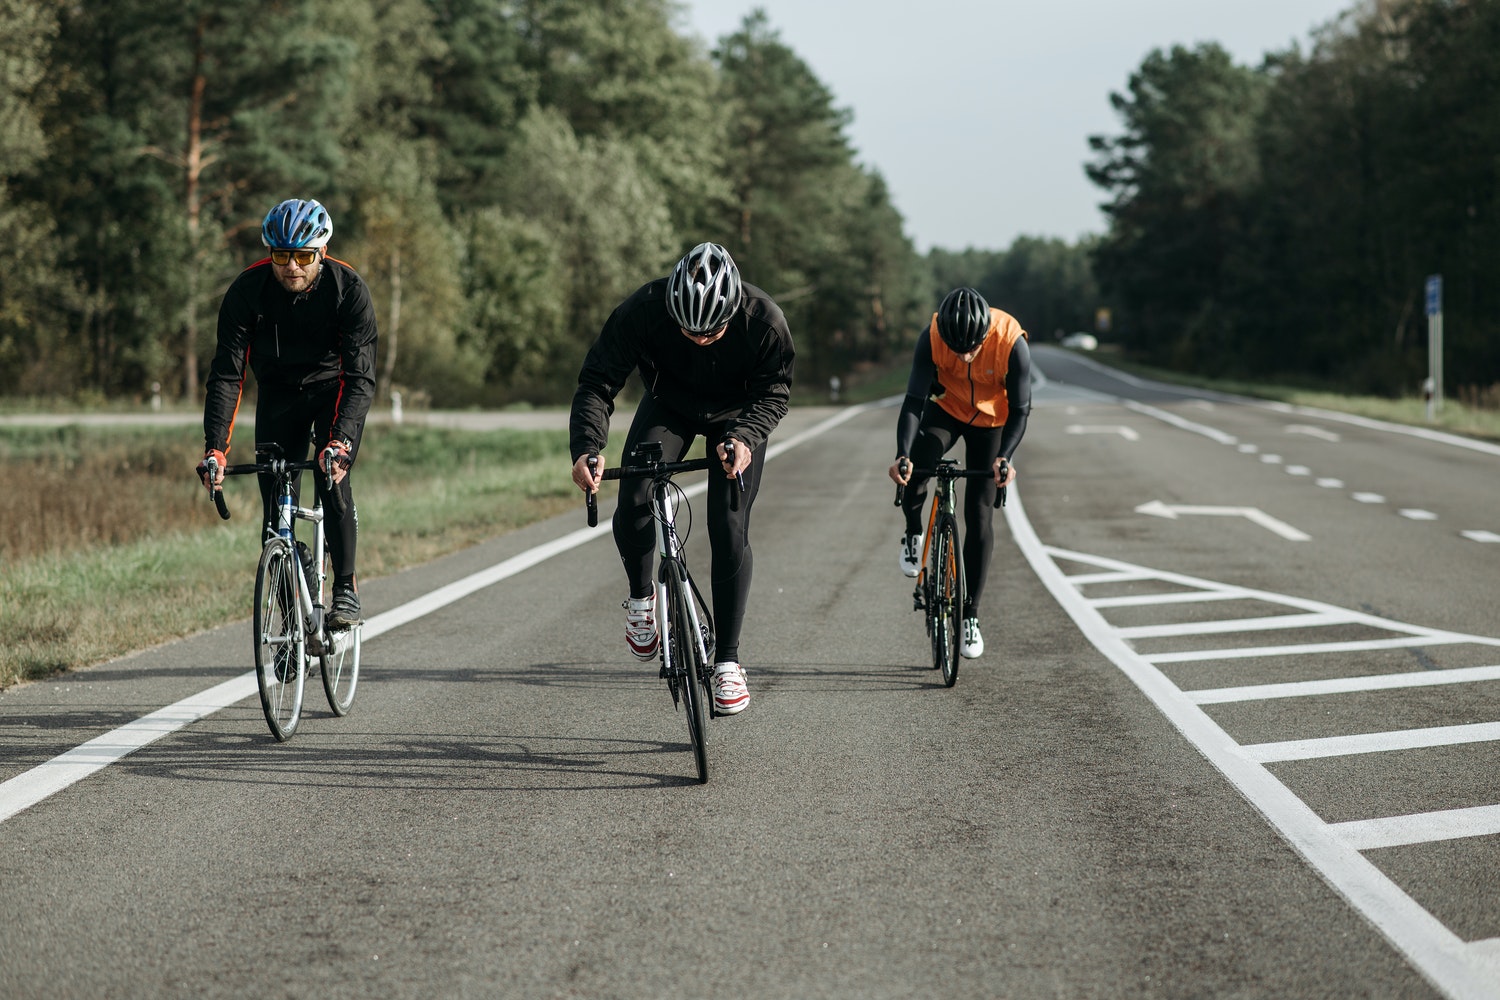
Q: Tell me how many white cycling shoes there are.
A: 4